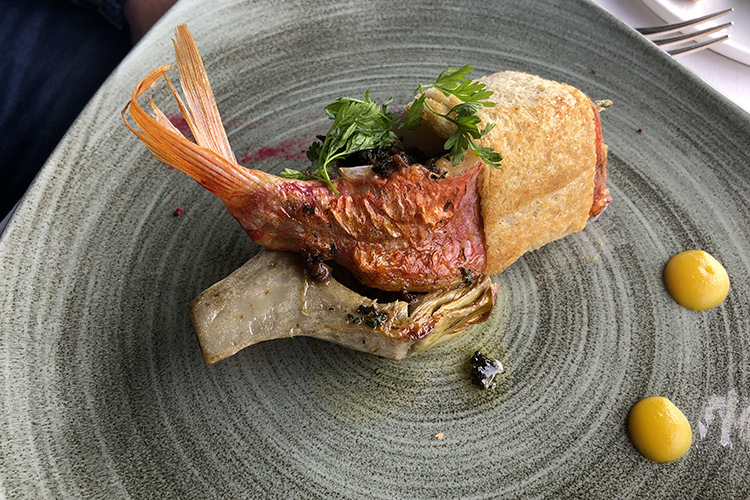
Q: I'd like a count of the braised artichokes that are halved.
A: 1